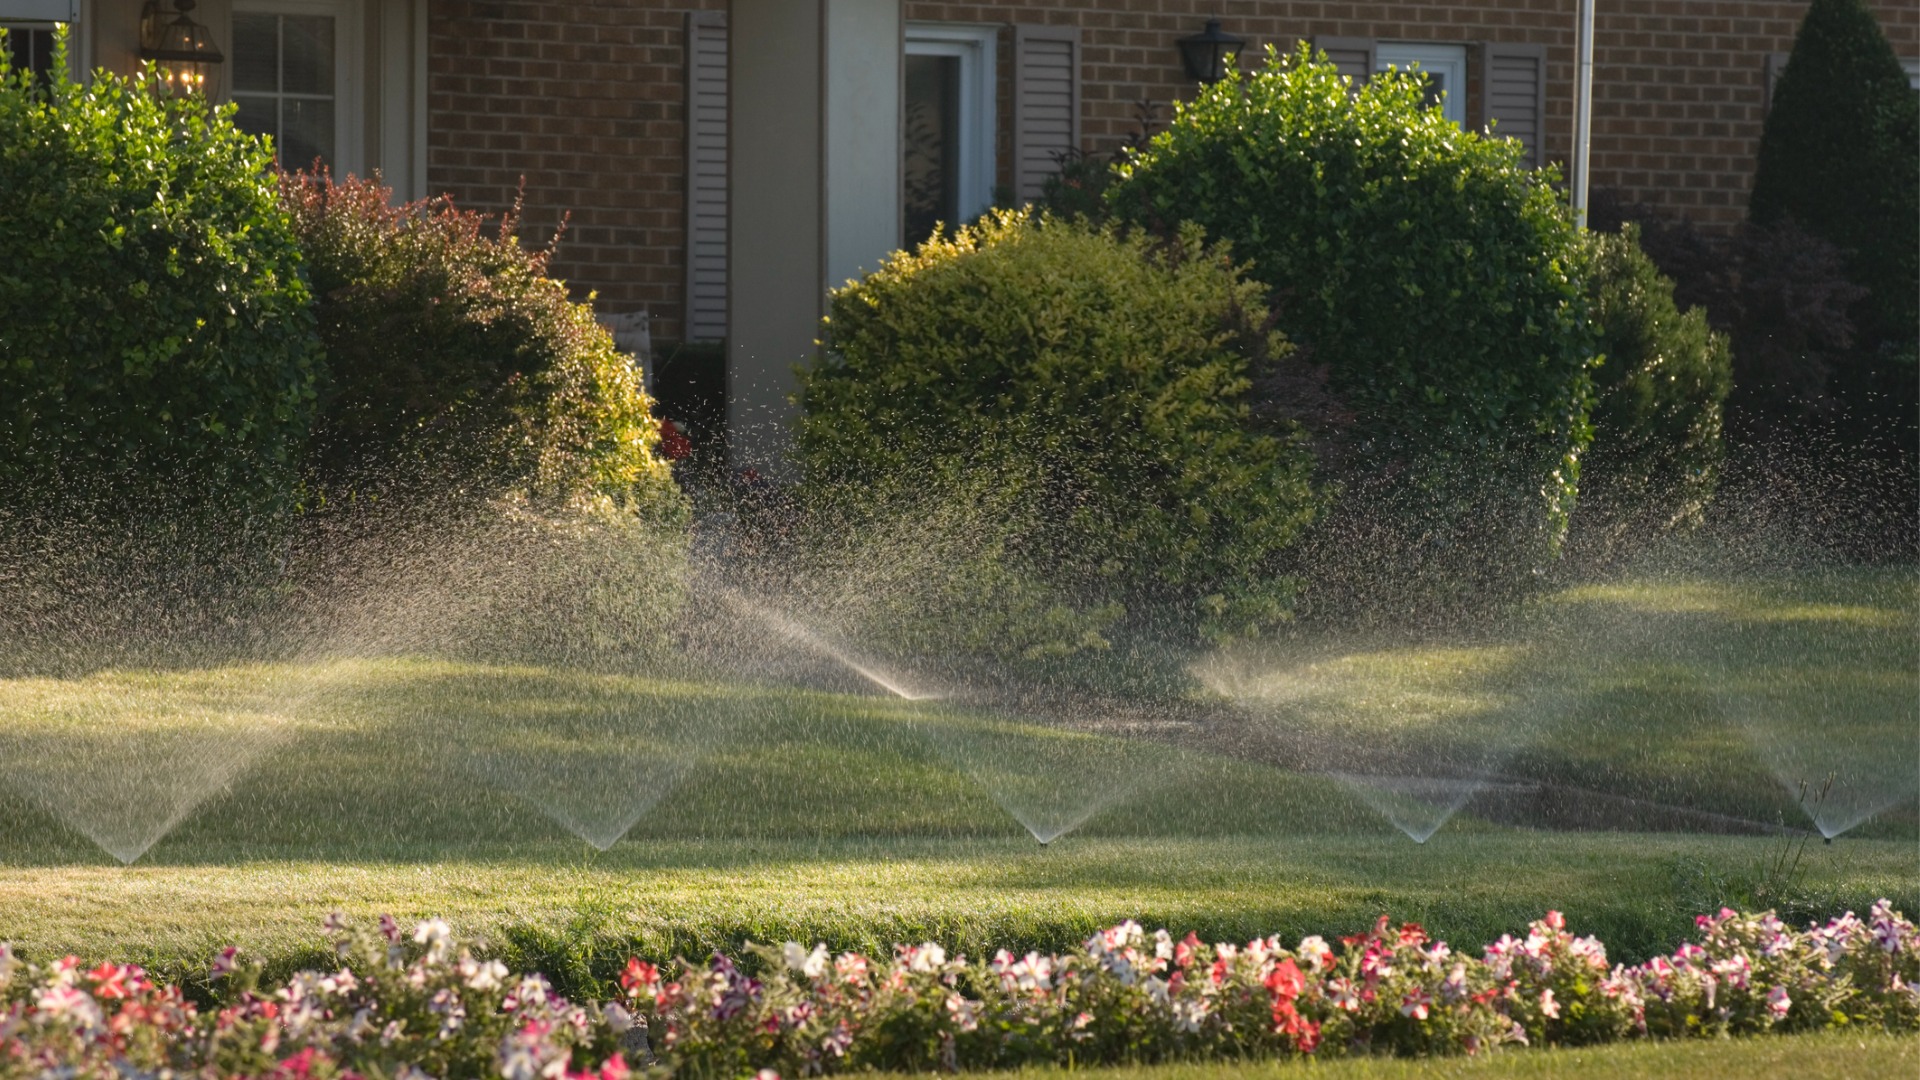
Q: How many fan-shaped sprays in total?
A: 5